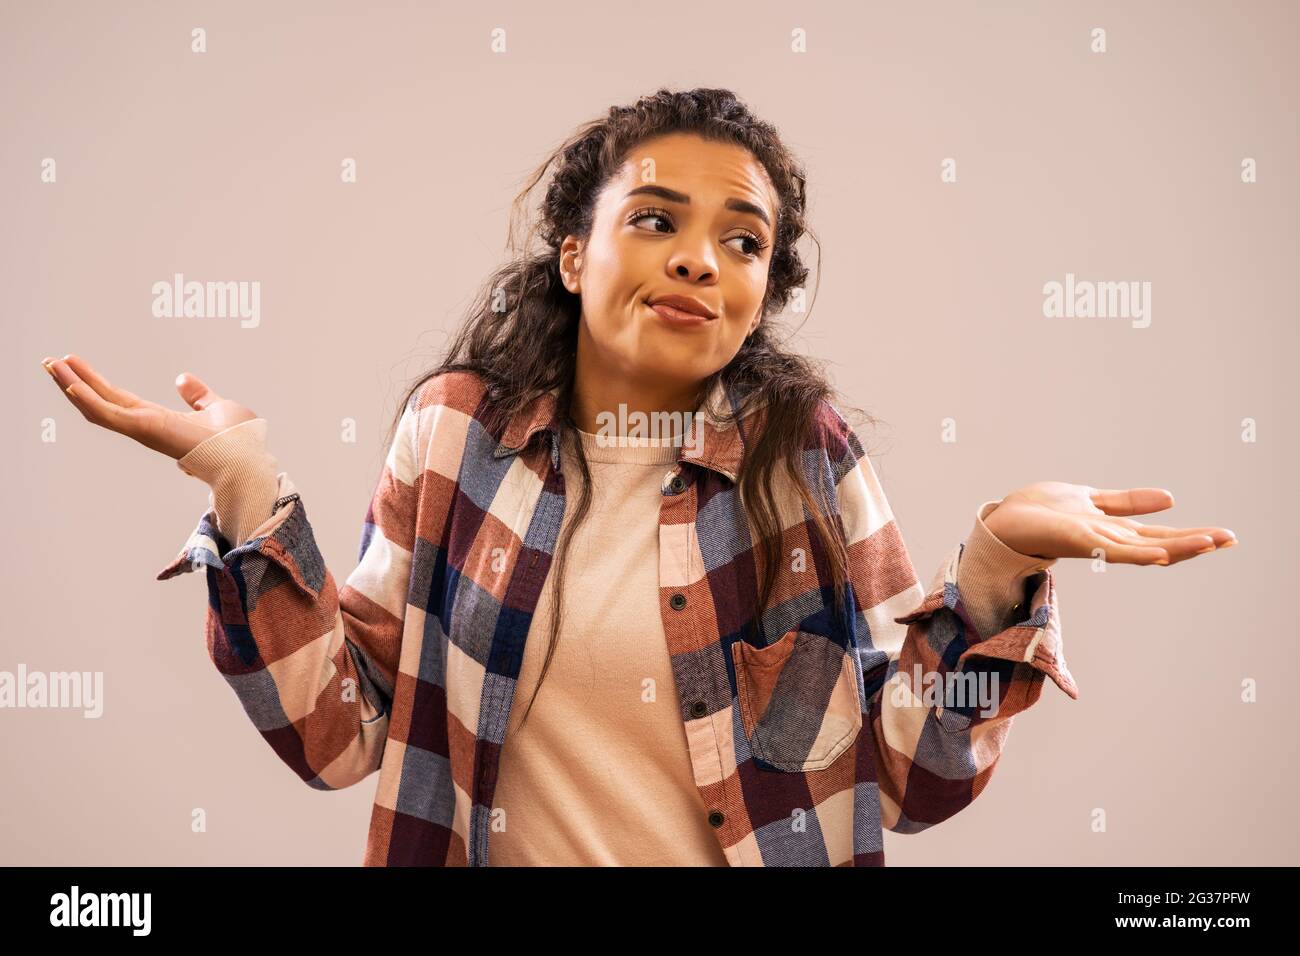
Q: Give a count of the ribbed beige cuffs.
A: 2